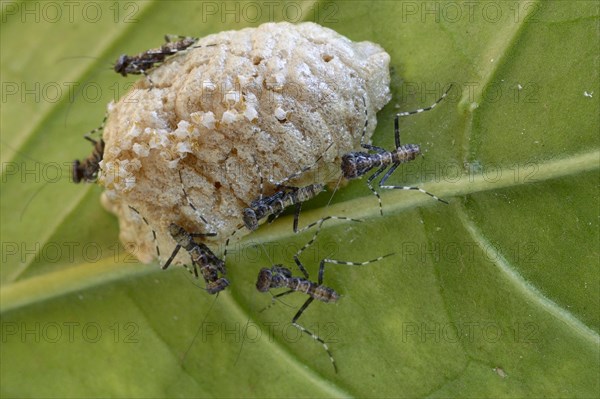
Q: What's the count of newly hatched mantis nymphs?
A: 6